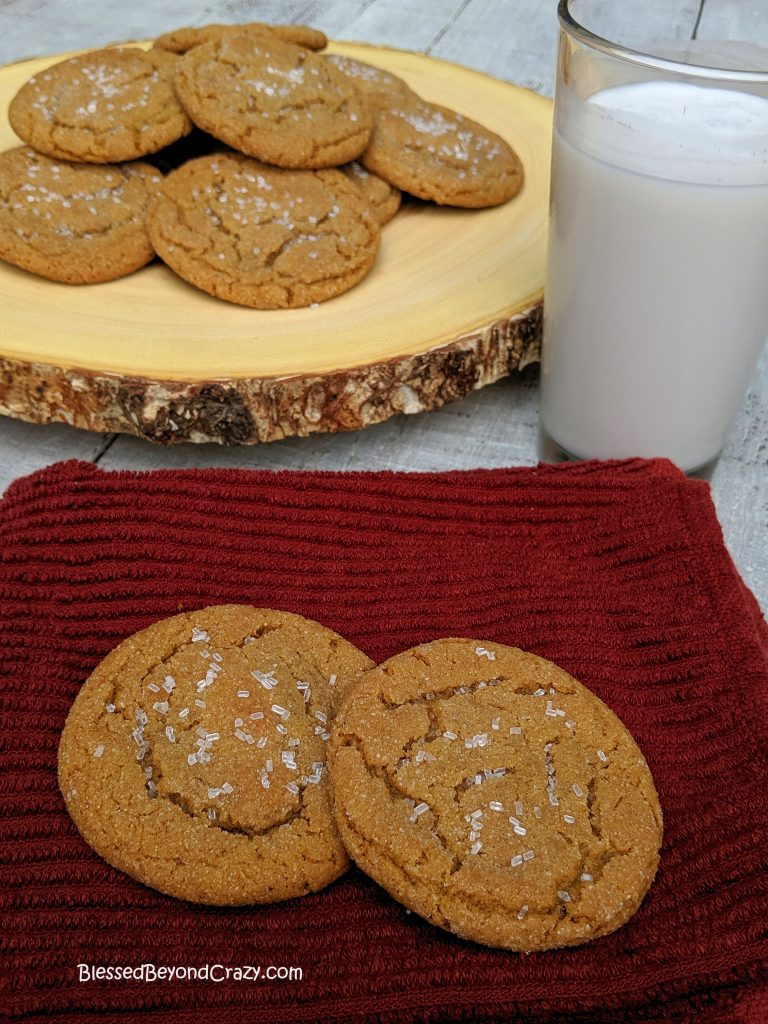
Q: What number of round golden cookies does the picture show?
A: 10